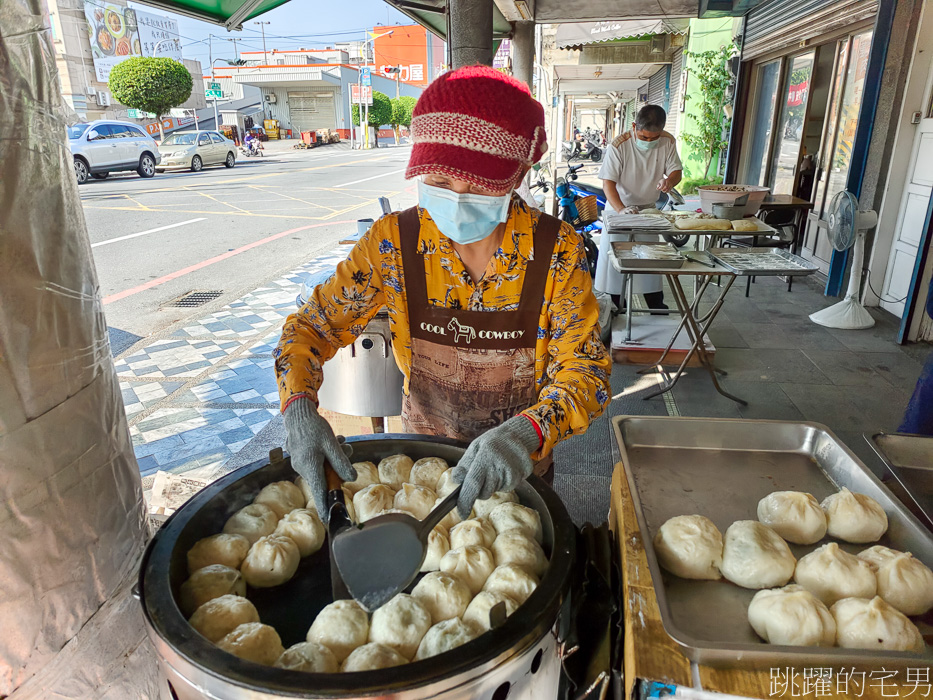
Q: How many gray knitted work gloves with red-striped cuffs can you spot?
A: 2